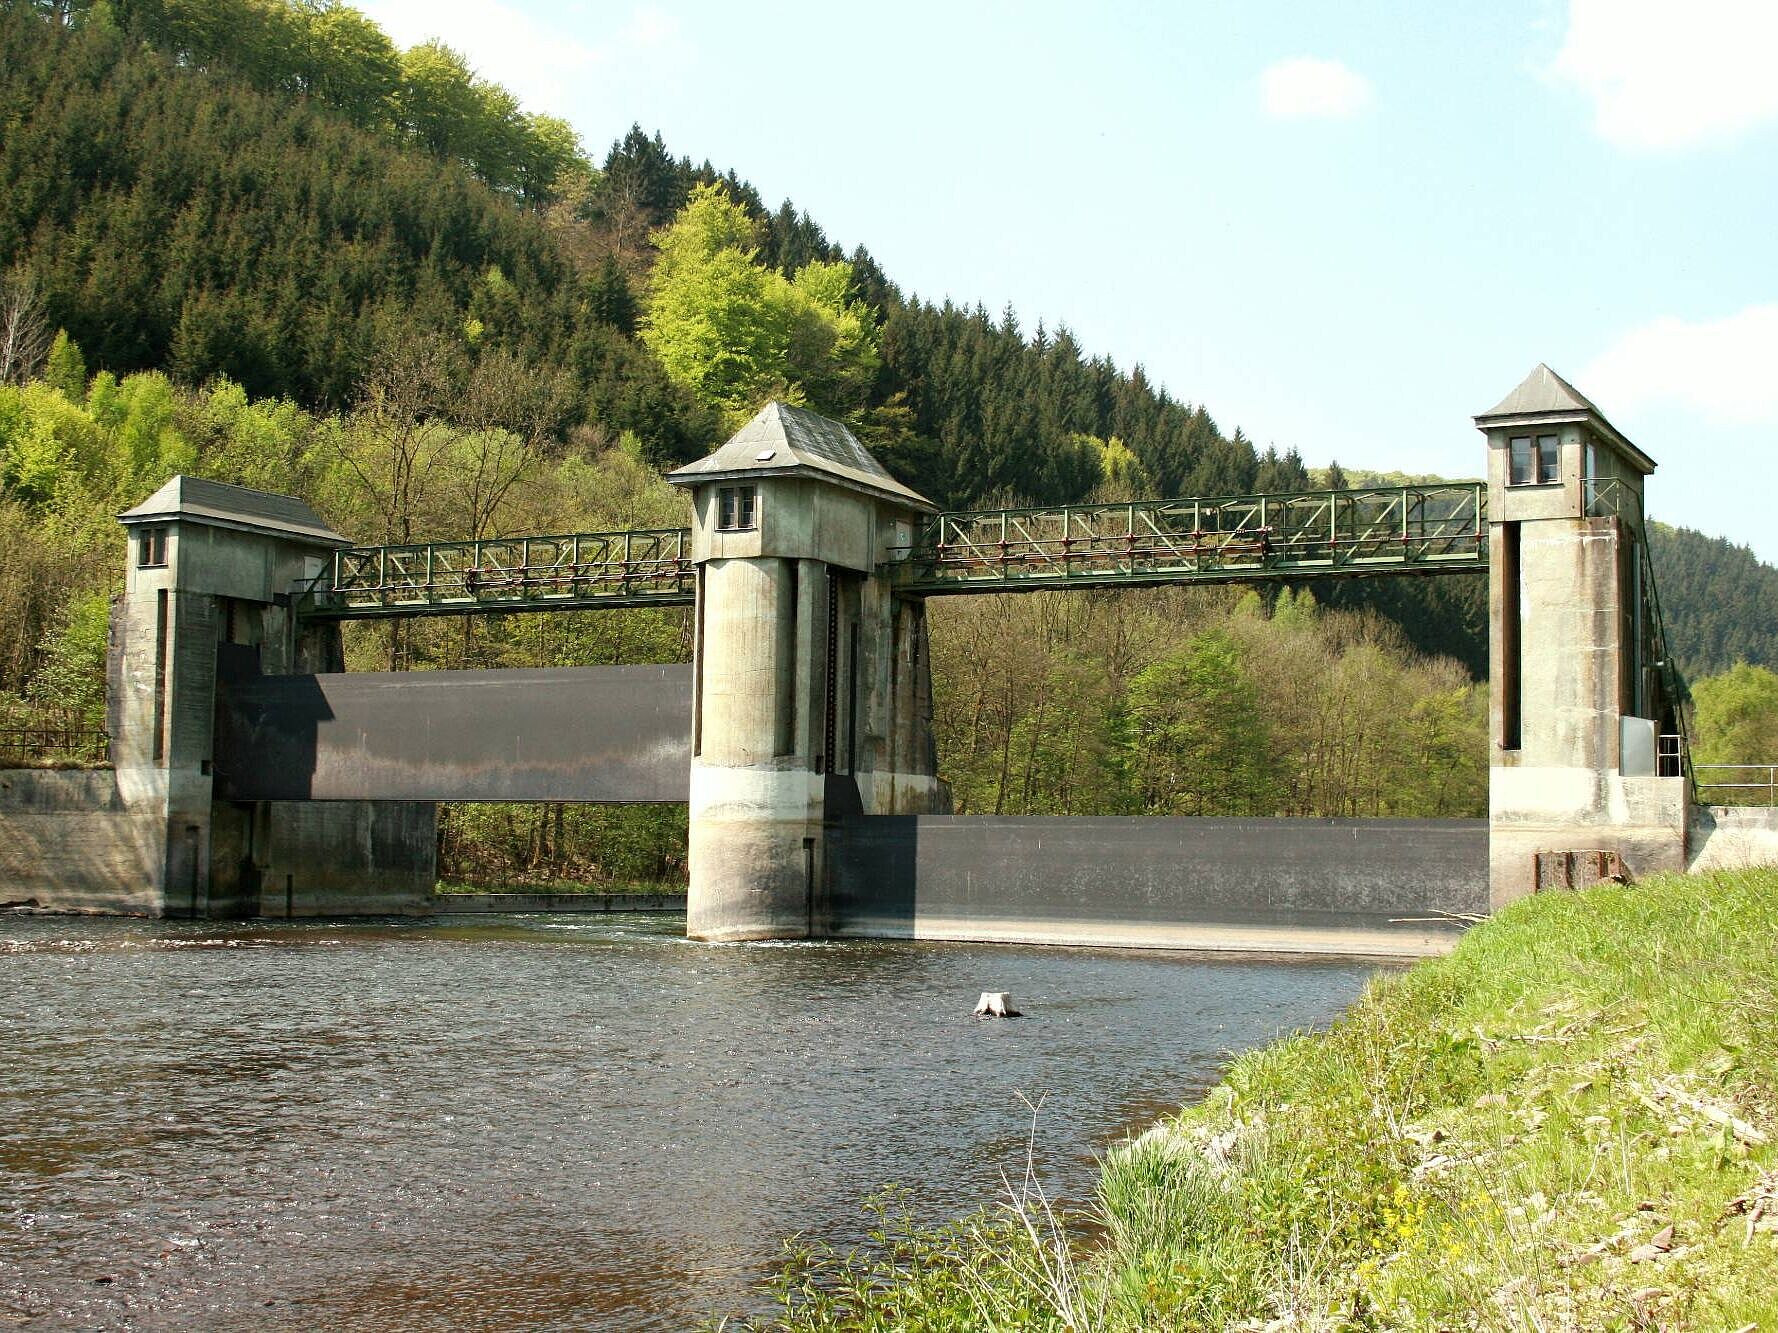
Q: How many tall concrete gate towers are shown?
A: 3